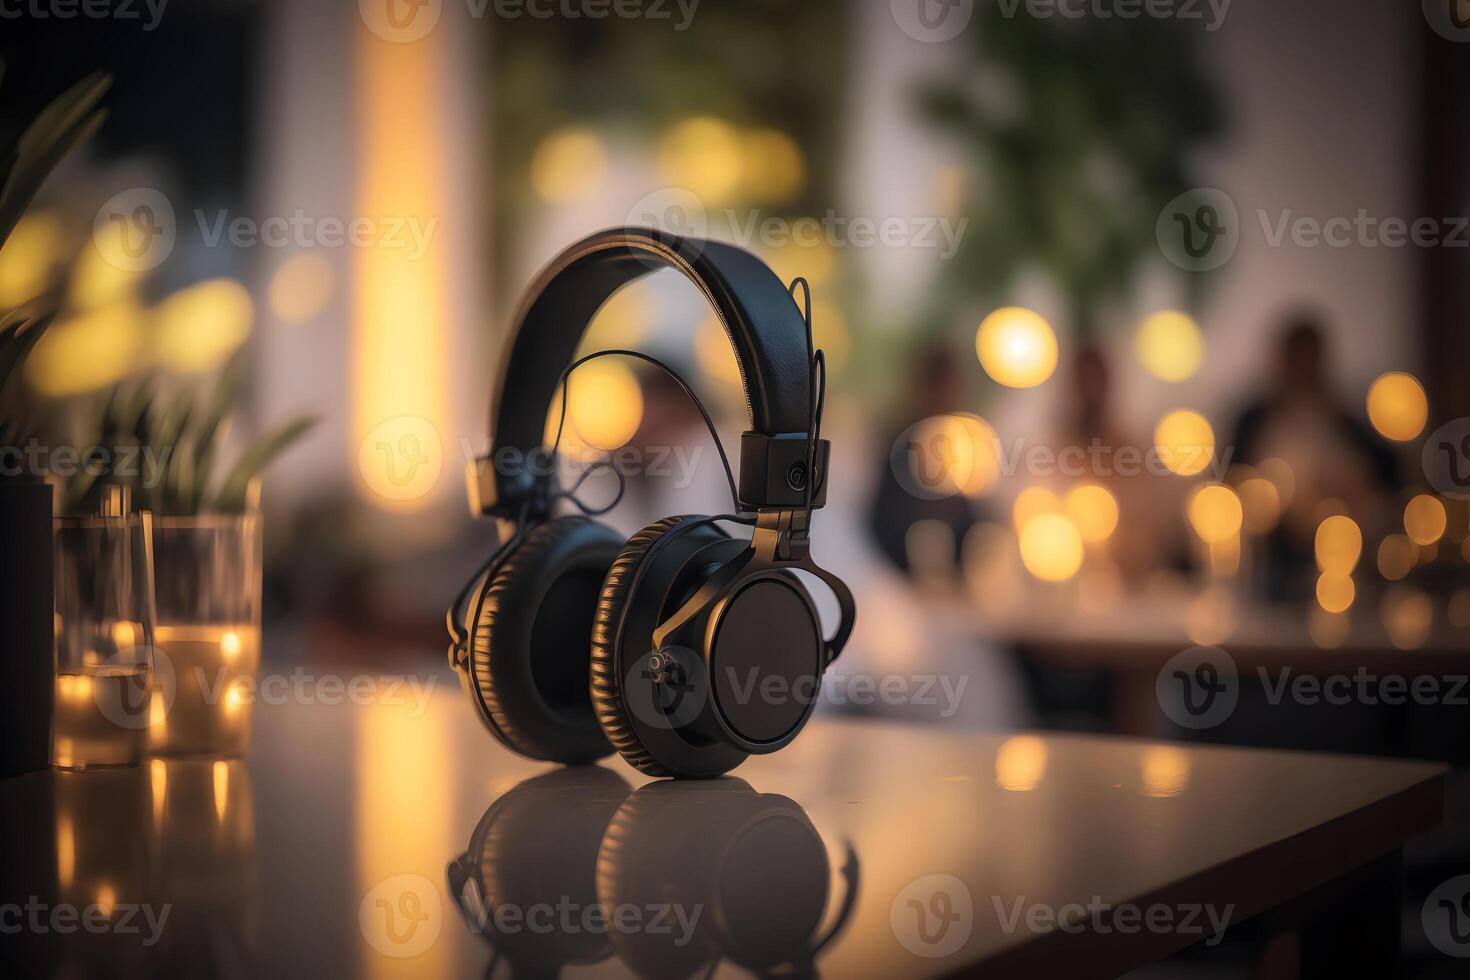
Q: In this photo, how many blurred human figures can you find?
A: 3